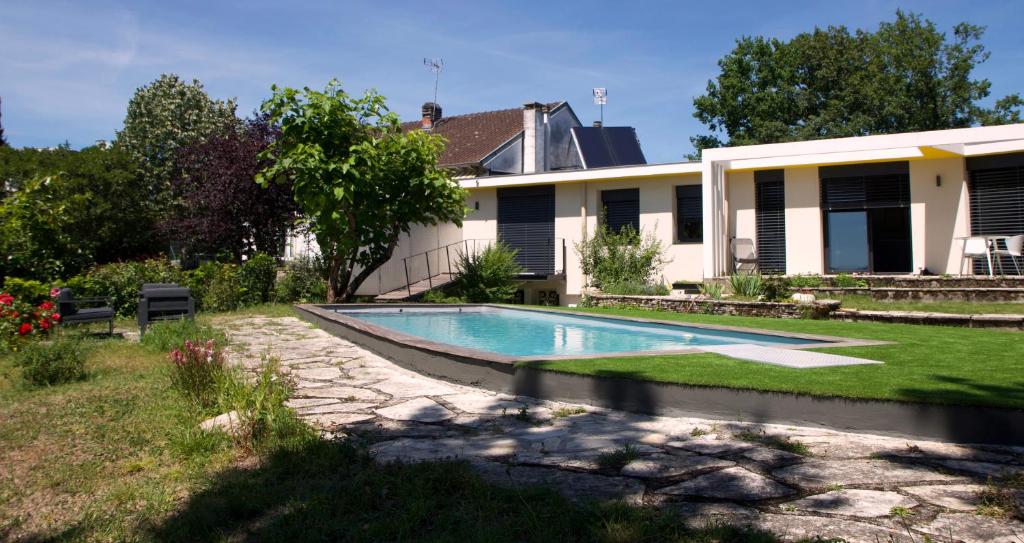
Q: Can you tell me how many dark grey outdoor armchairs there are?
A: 2